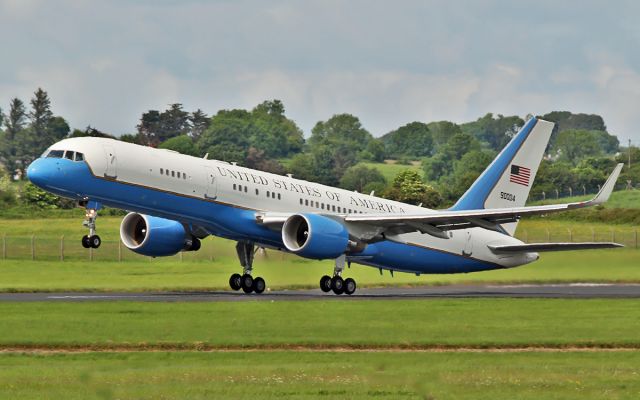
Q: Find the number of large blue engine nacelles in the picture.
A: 2